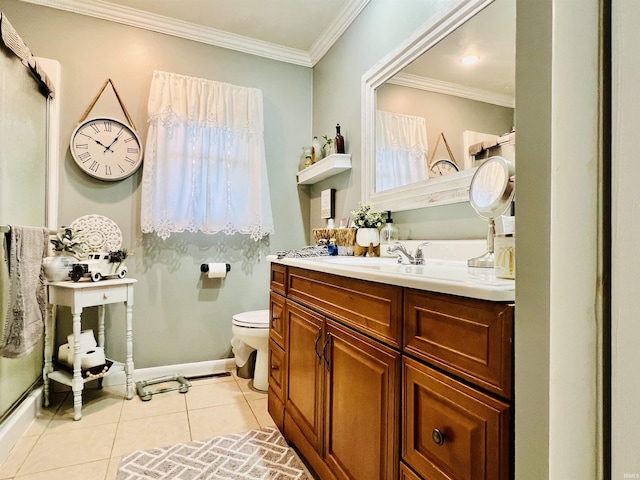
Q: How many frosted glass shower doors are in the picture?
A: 1